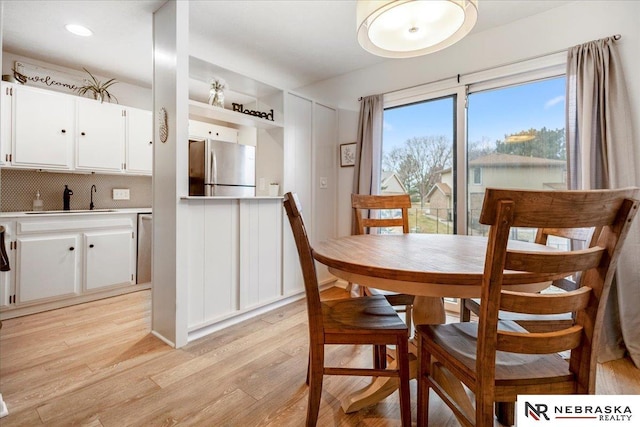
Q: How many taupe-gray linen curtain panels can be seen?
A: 2